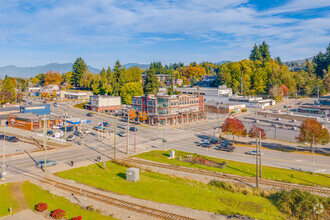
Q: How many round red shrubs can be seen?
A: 3